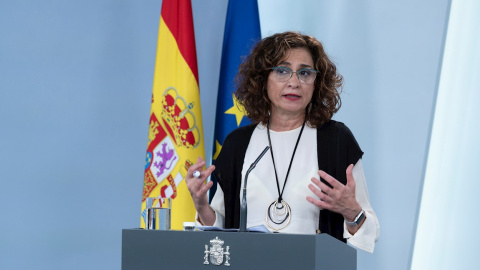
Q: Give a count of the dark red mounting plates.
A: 0